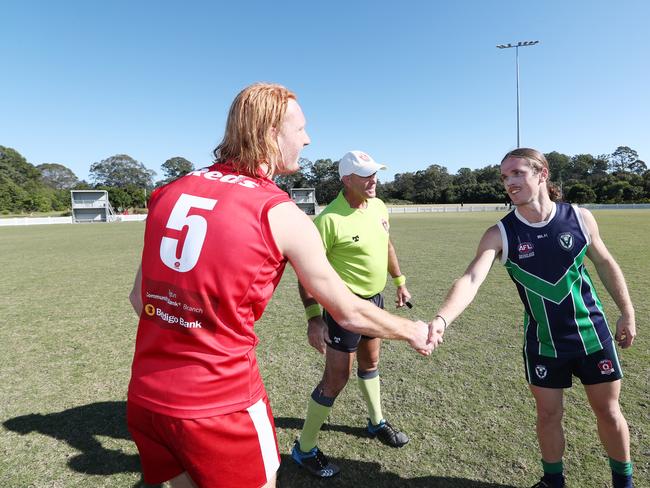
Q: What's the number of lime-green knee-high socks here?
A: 2